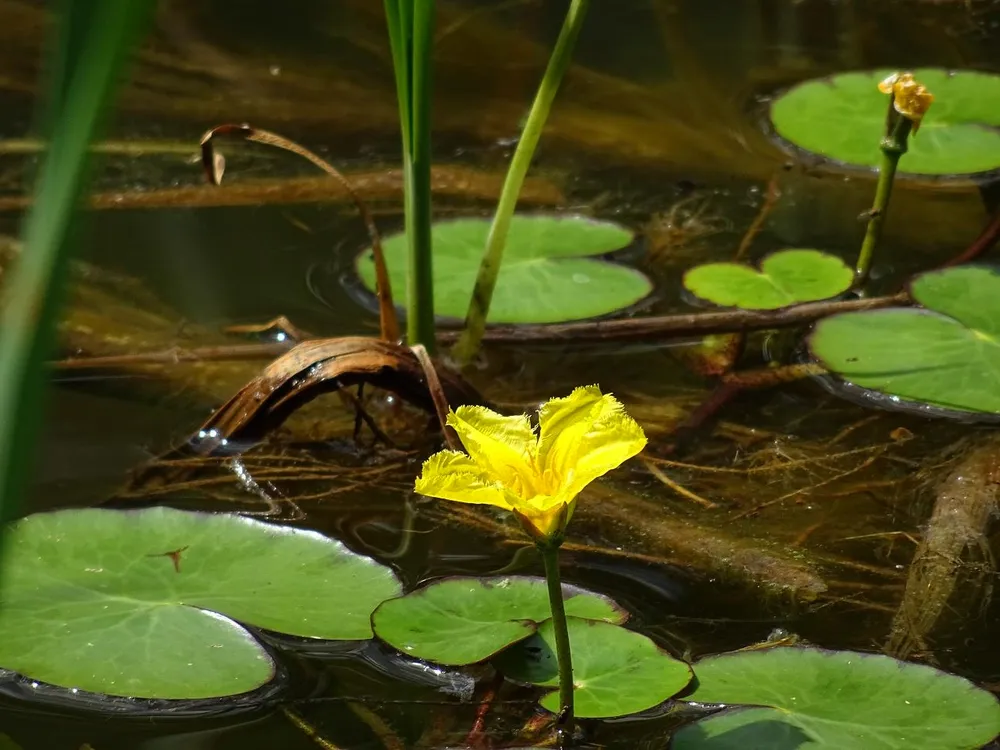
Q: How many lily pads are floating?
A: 8